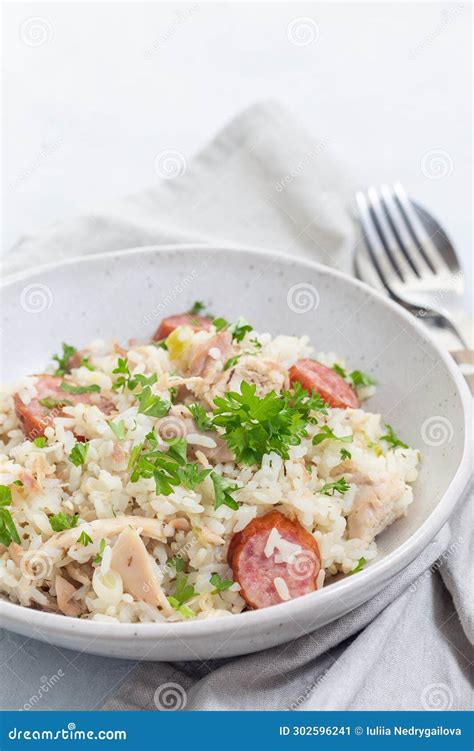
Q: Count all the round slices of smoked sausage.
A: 4